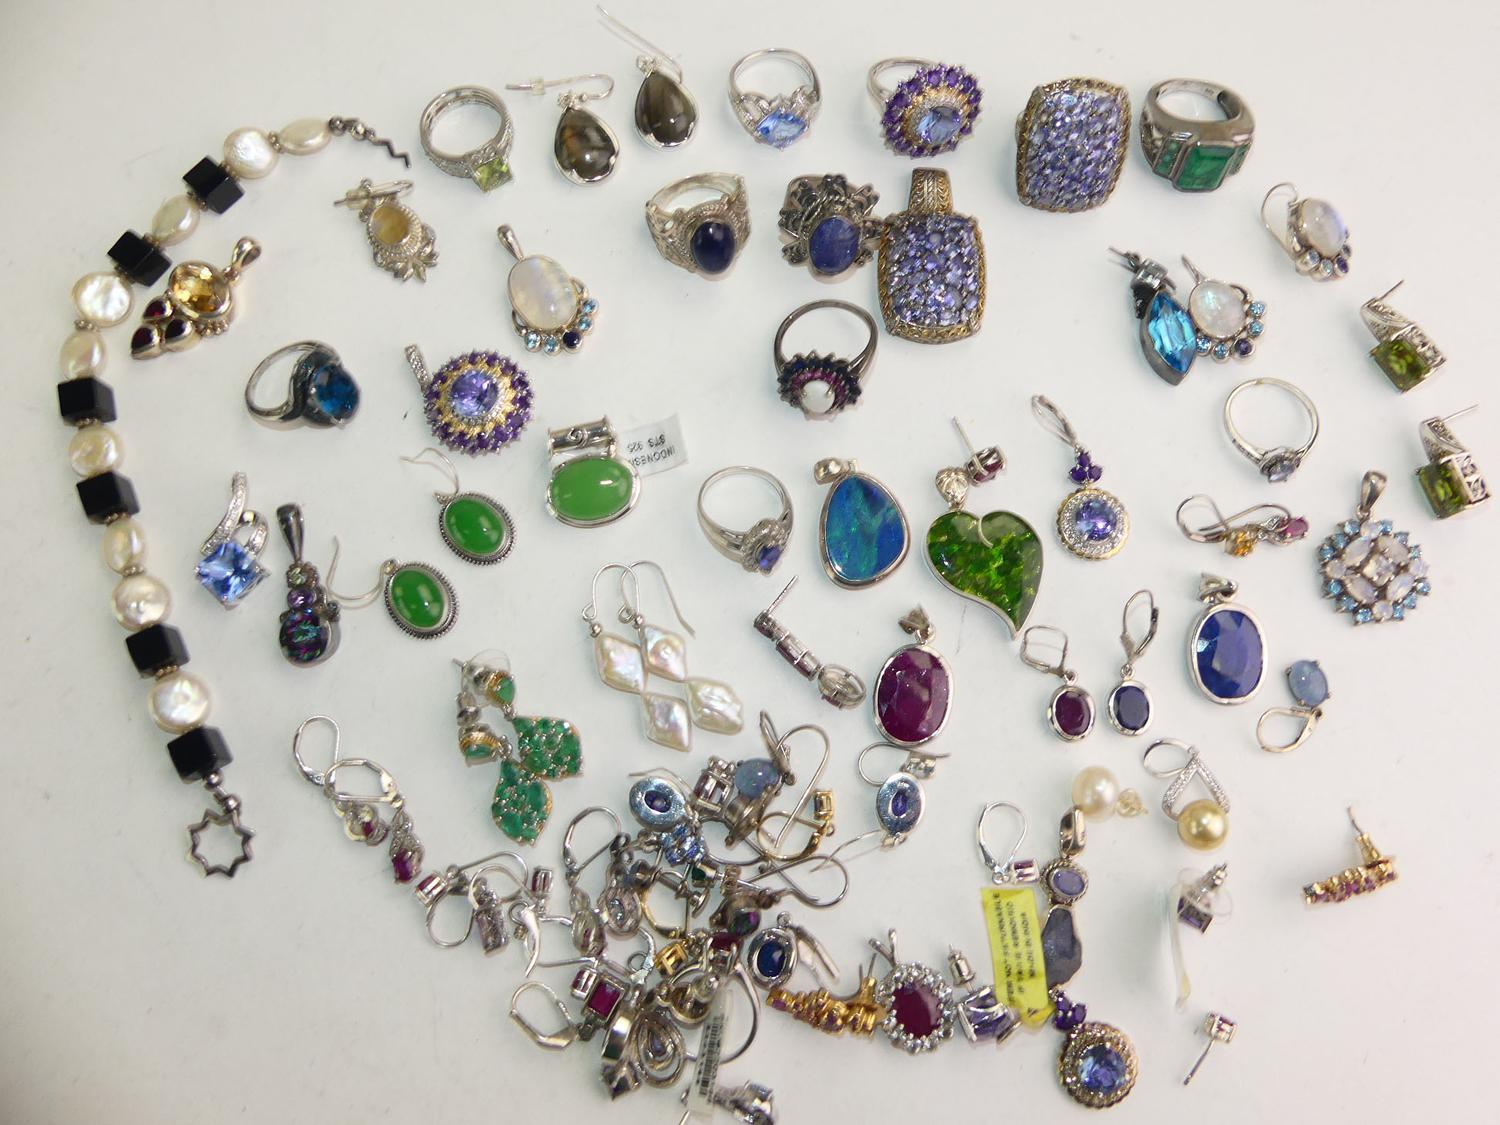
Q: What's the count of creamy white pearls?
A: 14